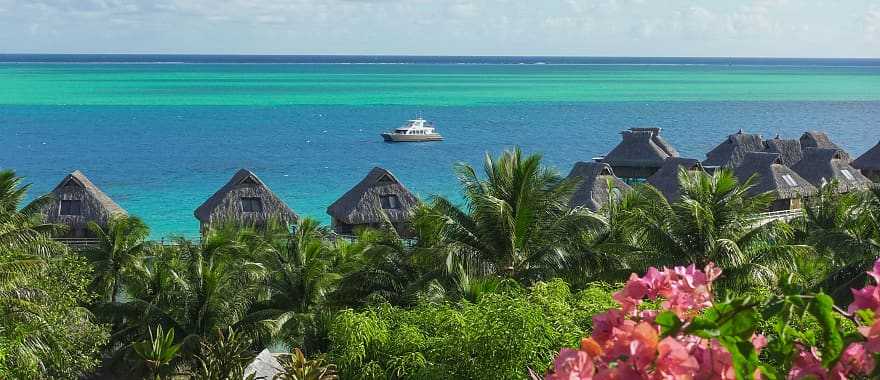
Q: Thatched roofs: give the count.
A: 12